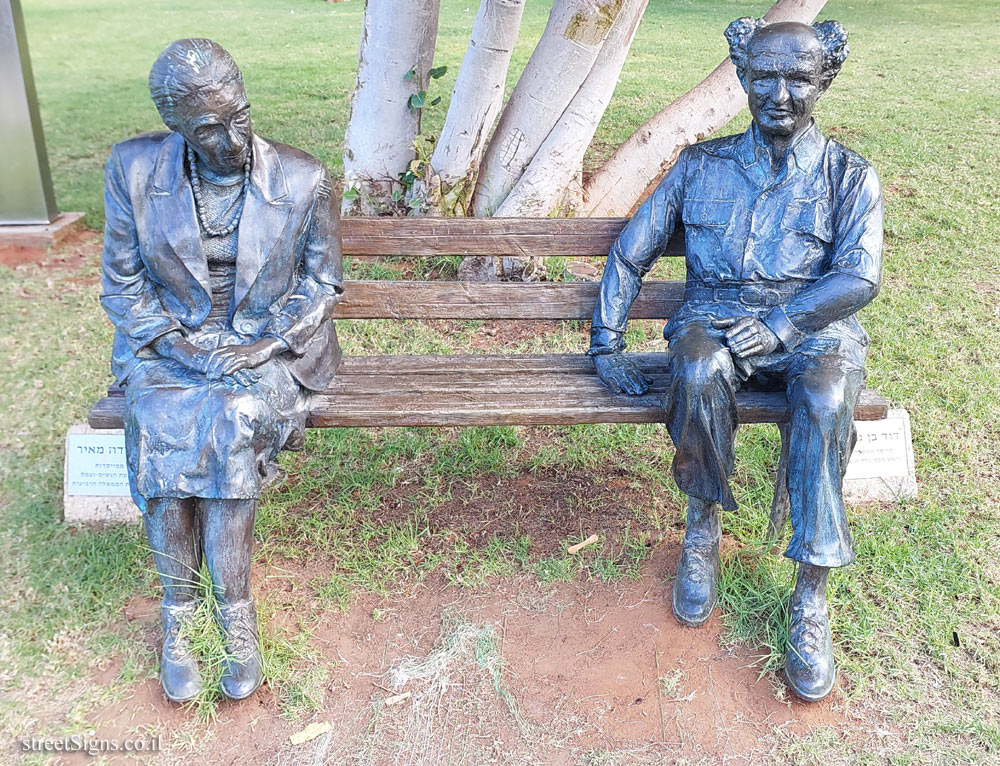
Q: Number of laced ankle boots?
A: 4